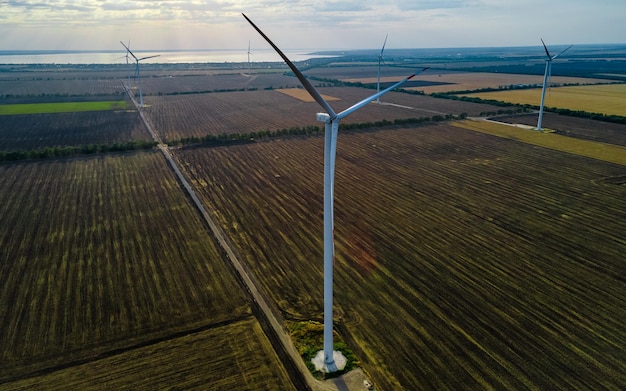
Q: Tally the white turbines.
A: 6